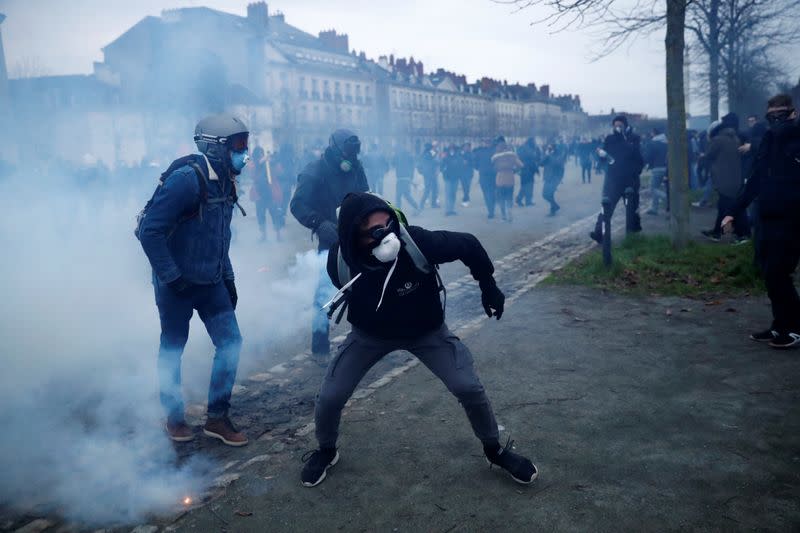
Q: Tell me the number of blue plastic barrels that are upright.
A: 0